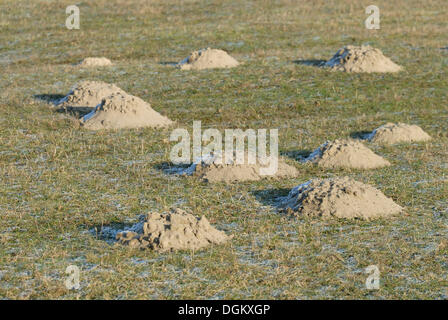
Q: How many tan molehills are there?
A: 10